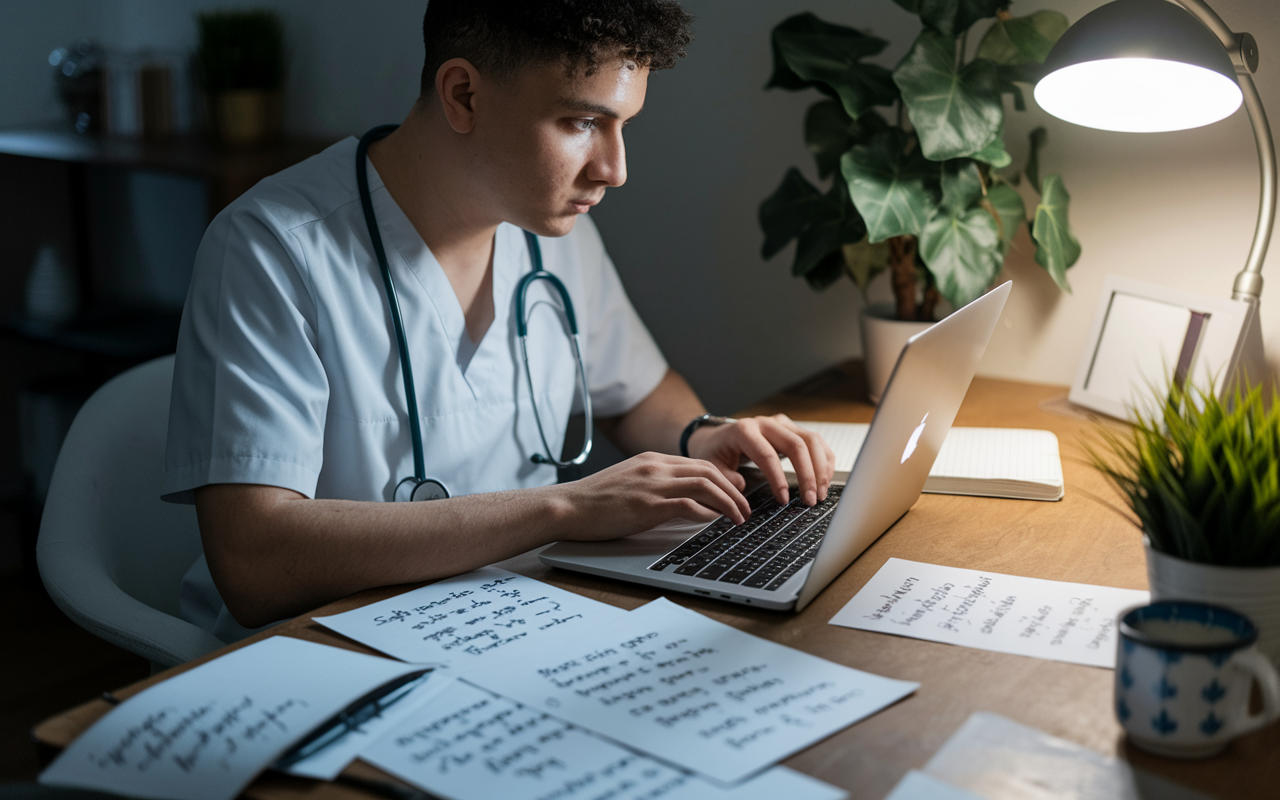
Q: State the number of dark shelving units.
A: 1